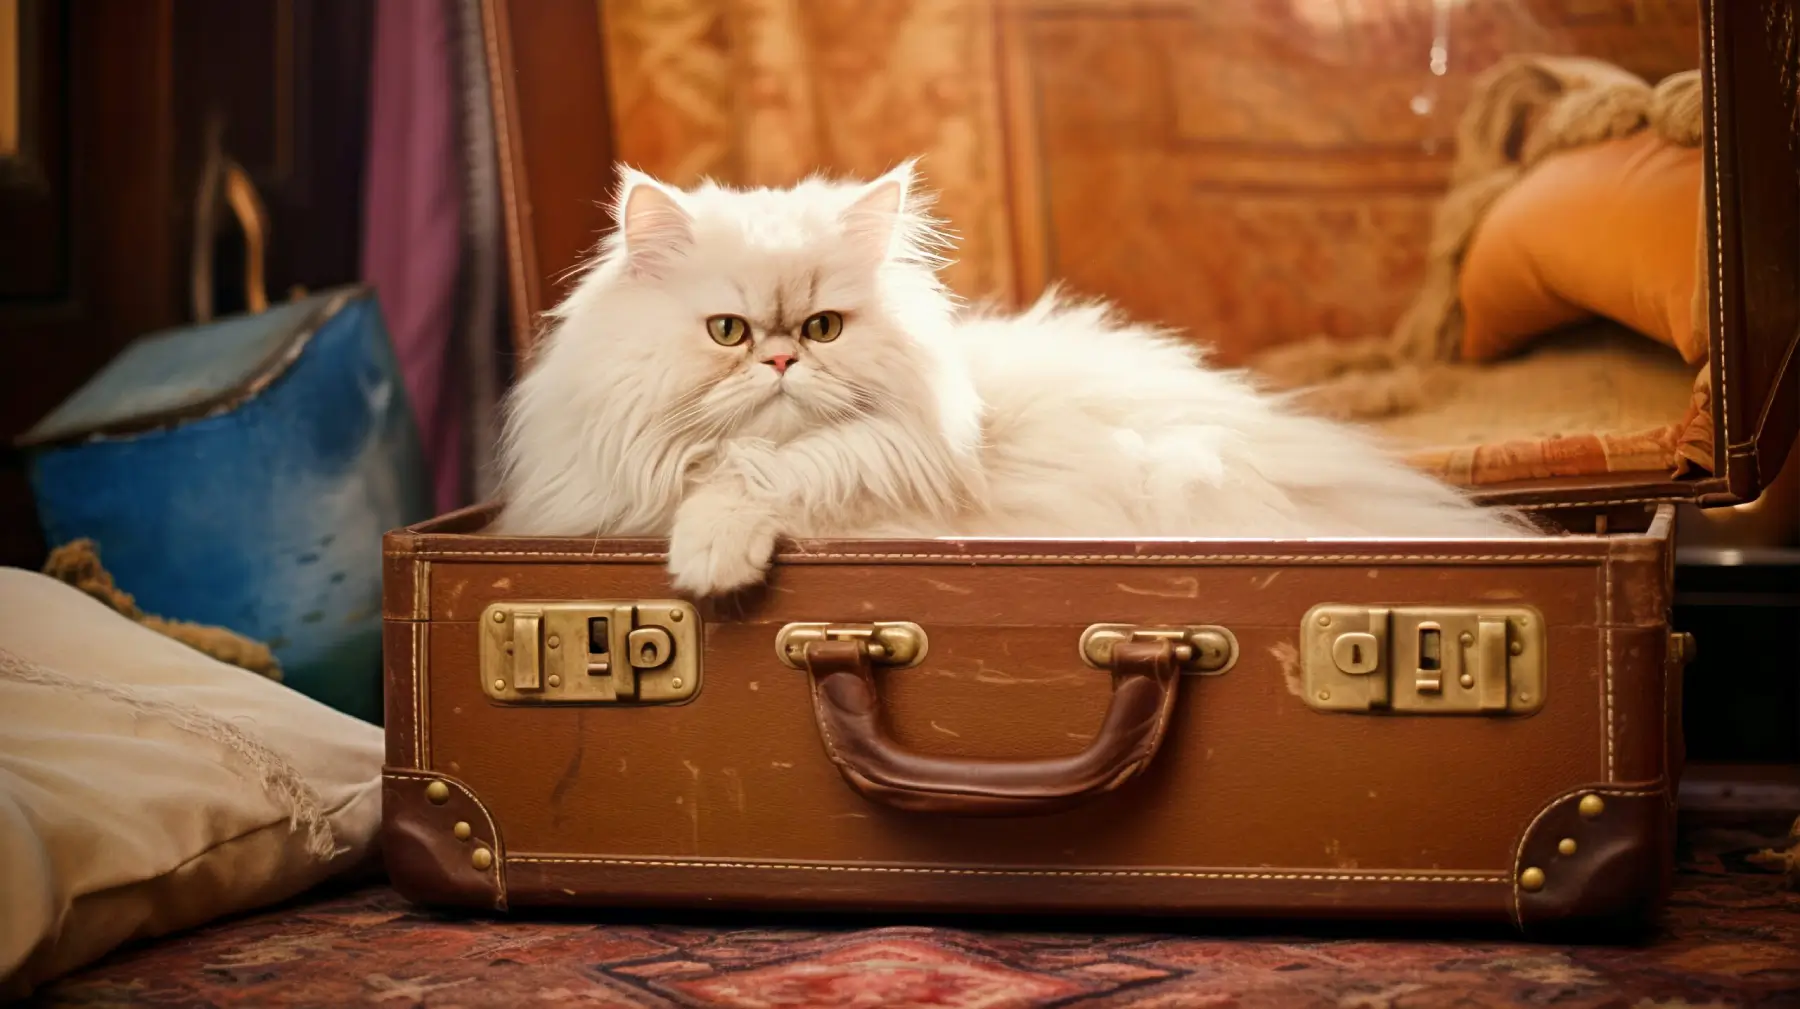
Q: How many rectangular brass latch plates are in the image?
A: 2